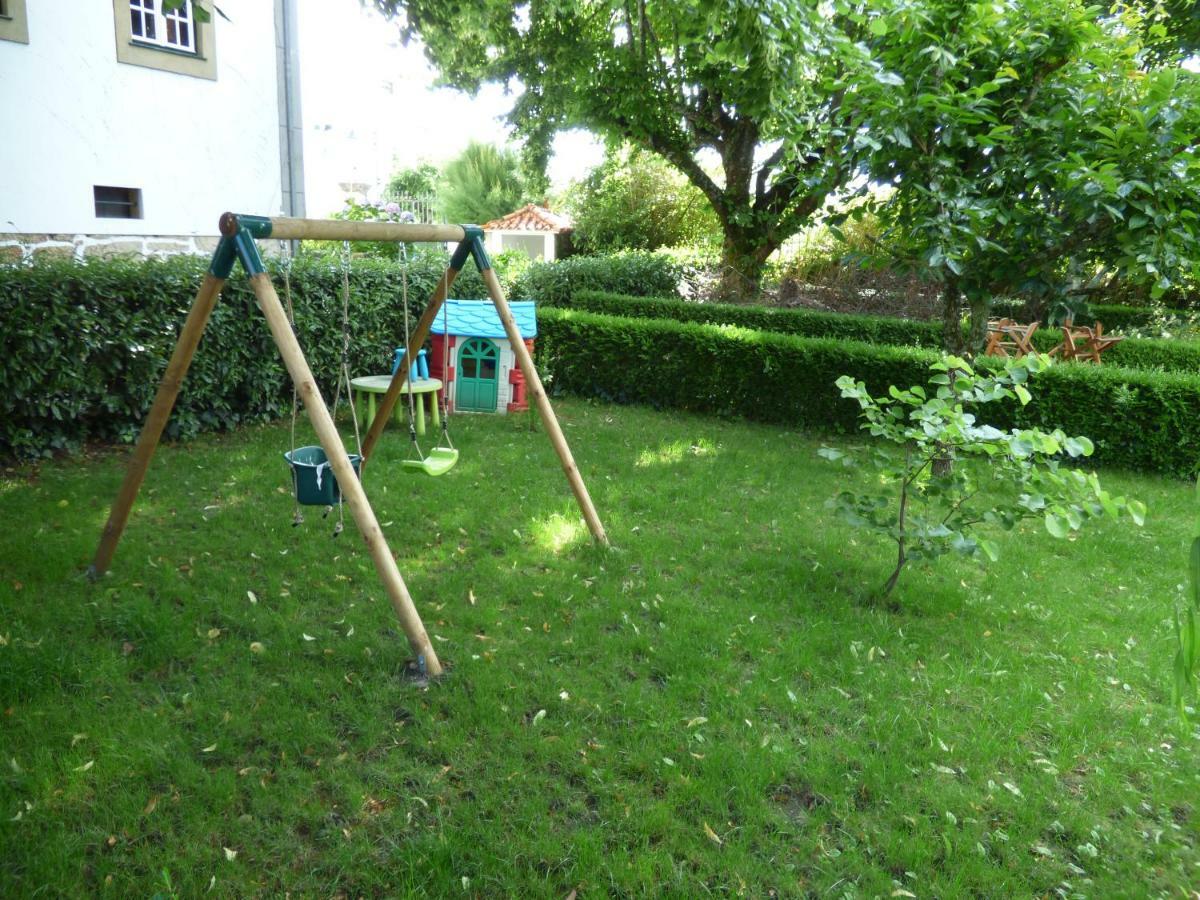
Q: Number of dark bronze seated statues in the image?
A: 0